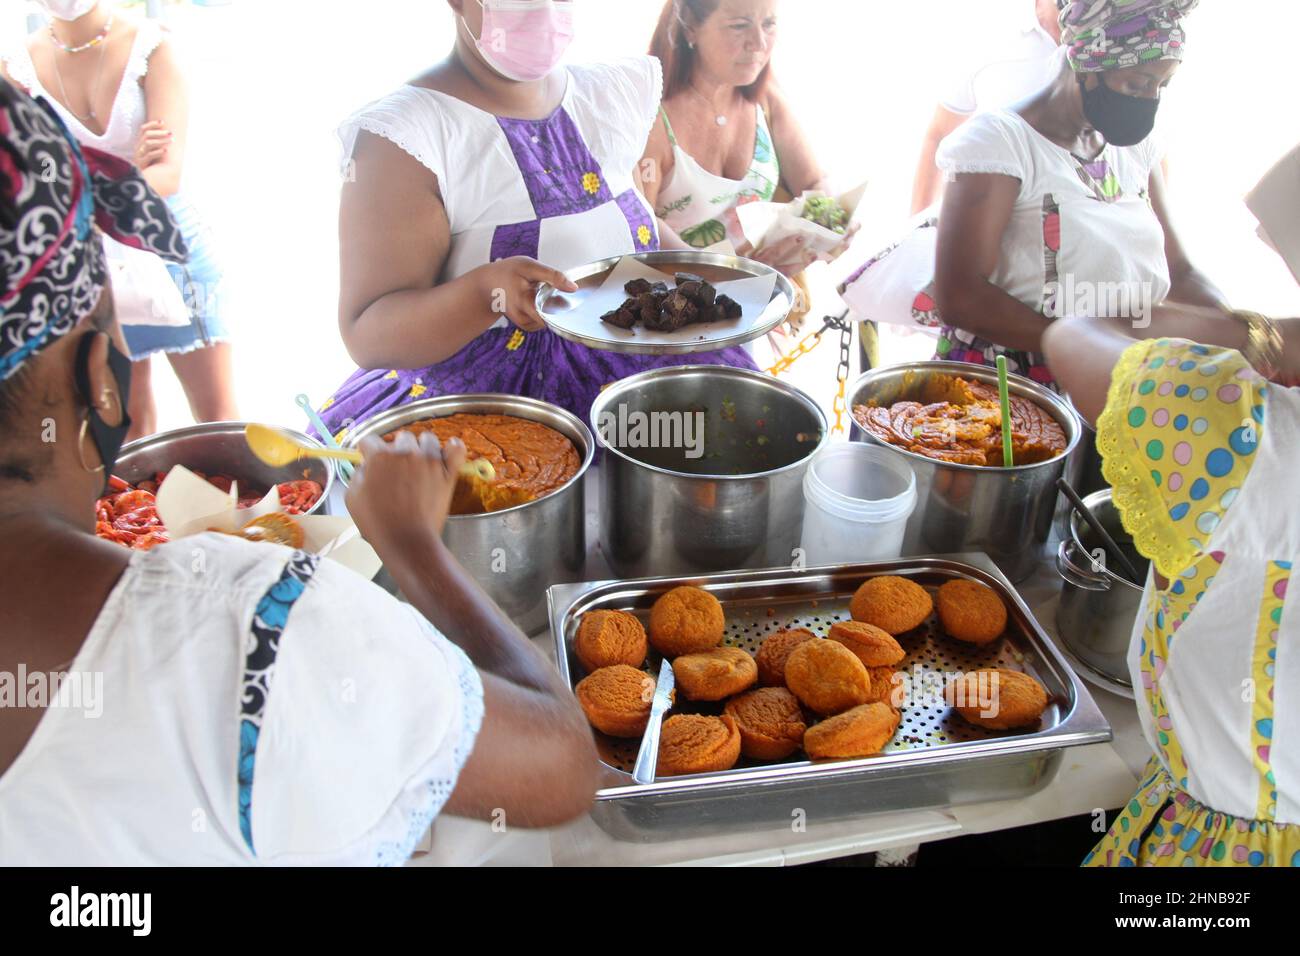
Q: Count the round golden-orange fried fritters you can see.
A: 14